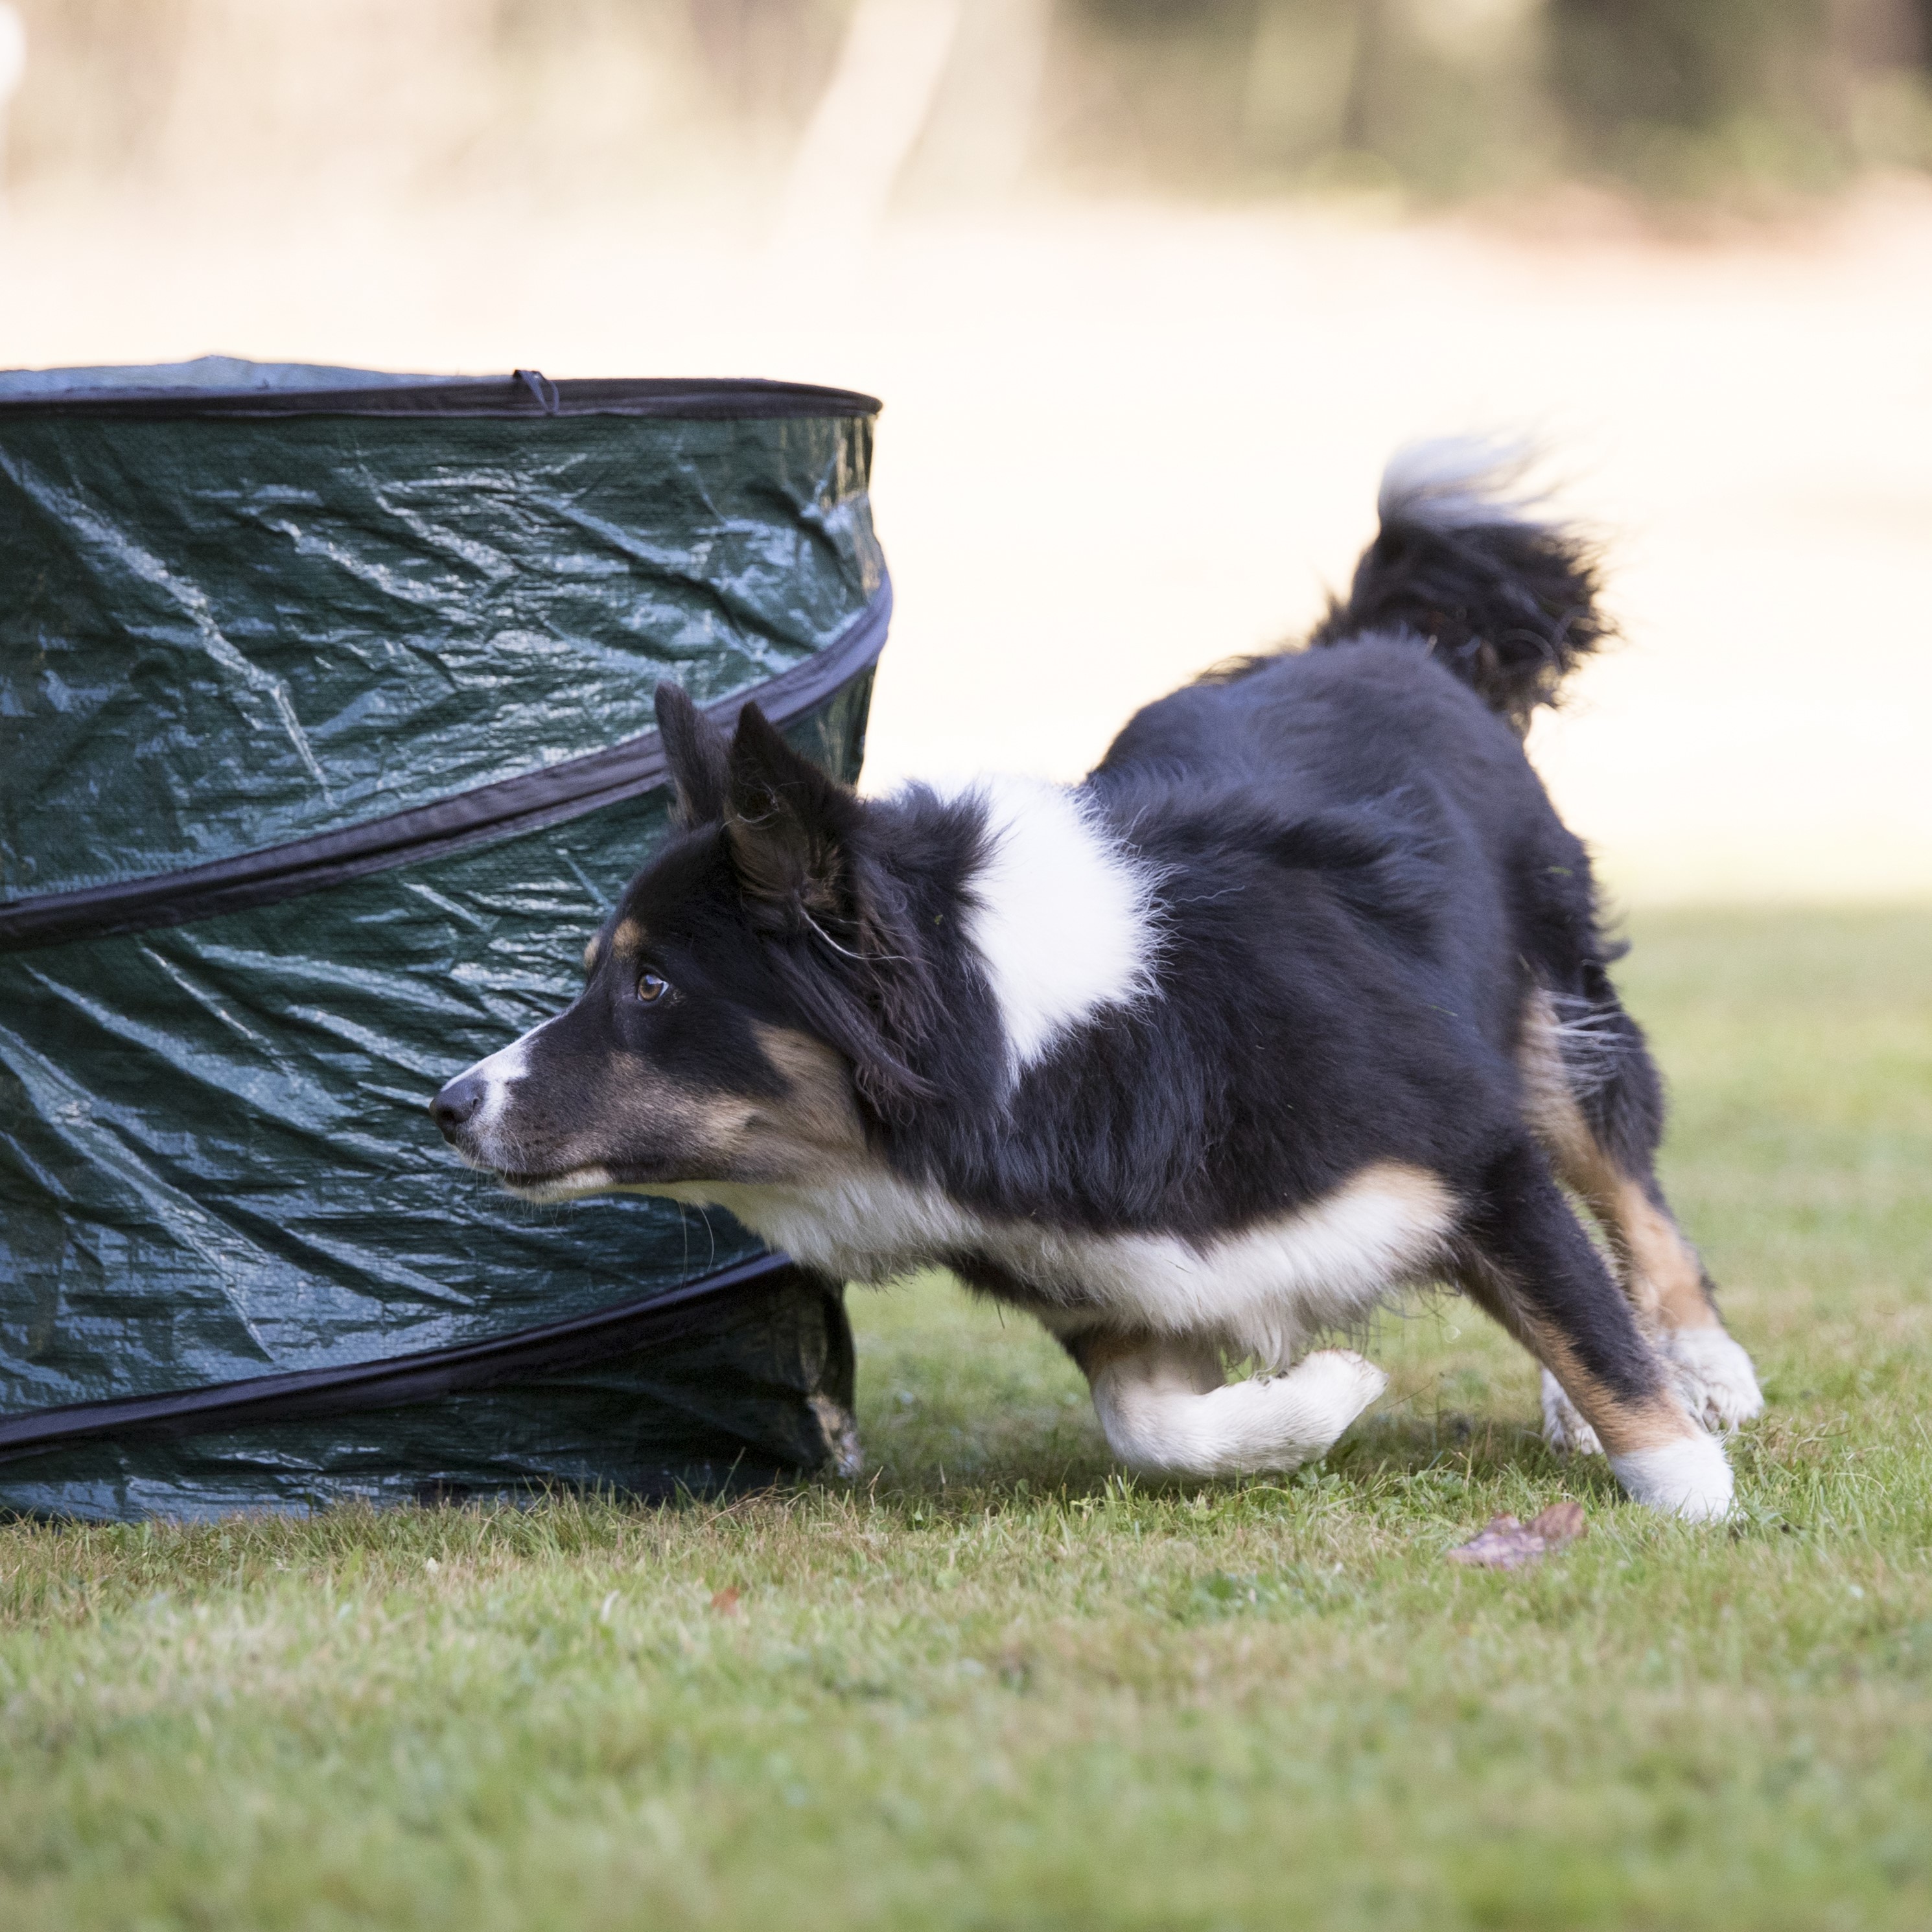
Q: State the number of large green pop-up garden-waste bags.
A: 1